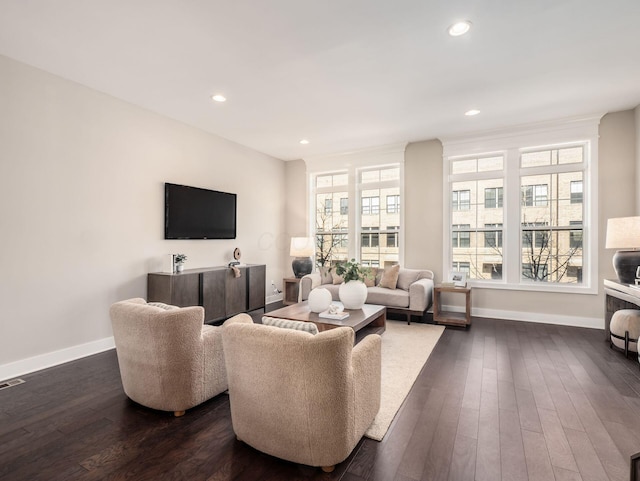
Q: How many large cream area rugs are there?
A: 1